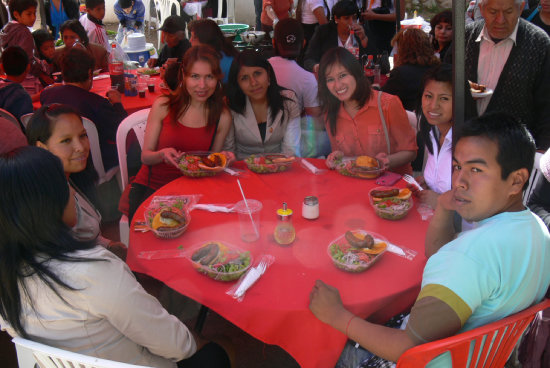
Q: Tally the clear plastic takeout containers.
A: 7